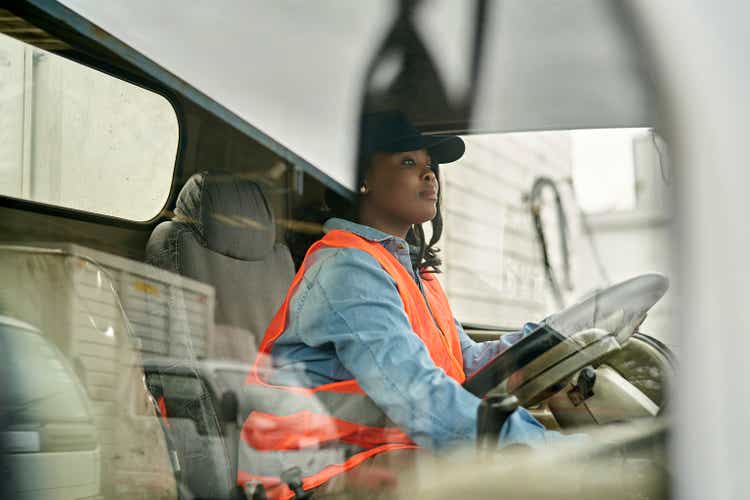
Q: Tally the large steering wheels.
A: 1